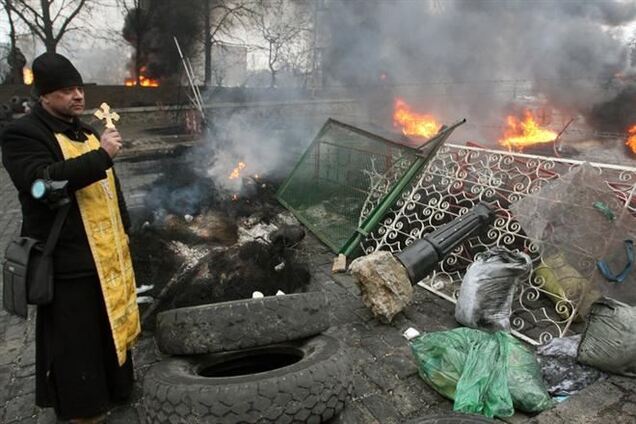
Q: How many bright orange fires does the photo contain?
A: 6